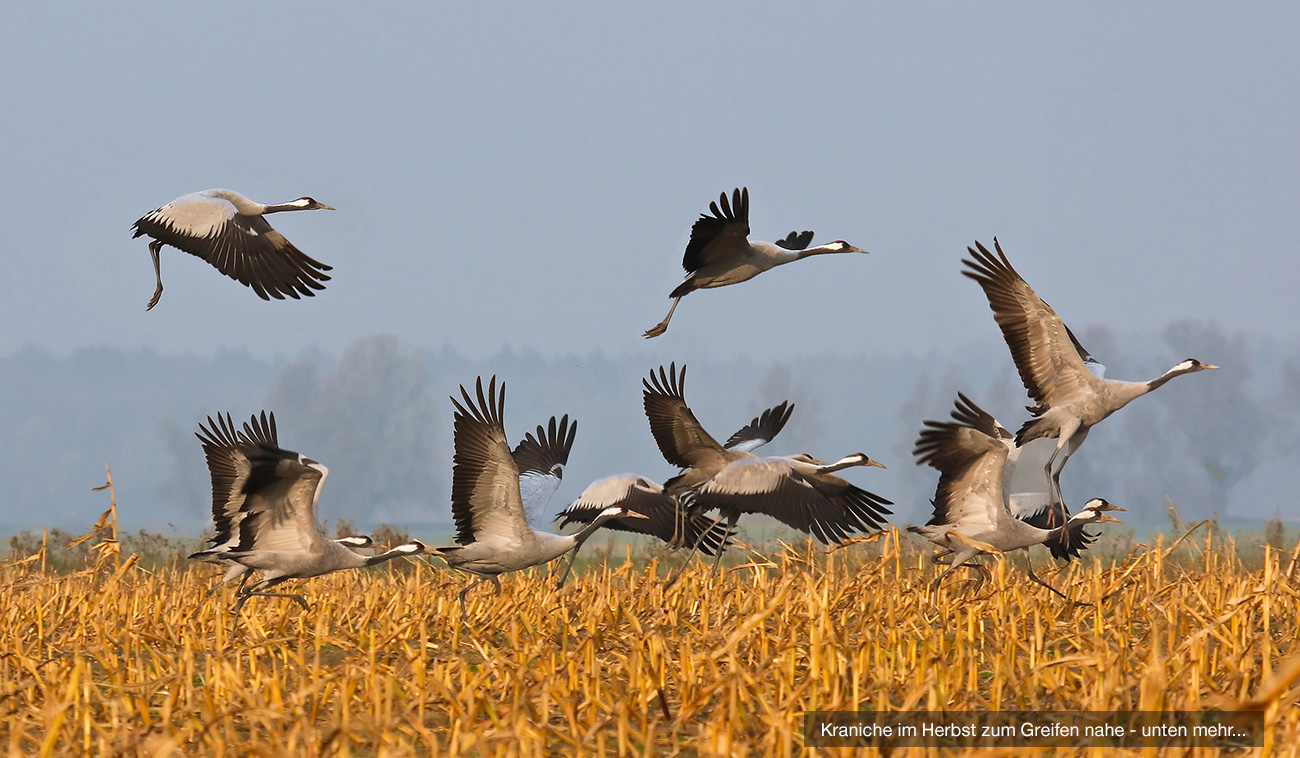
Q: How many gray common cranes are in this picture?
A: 11